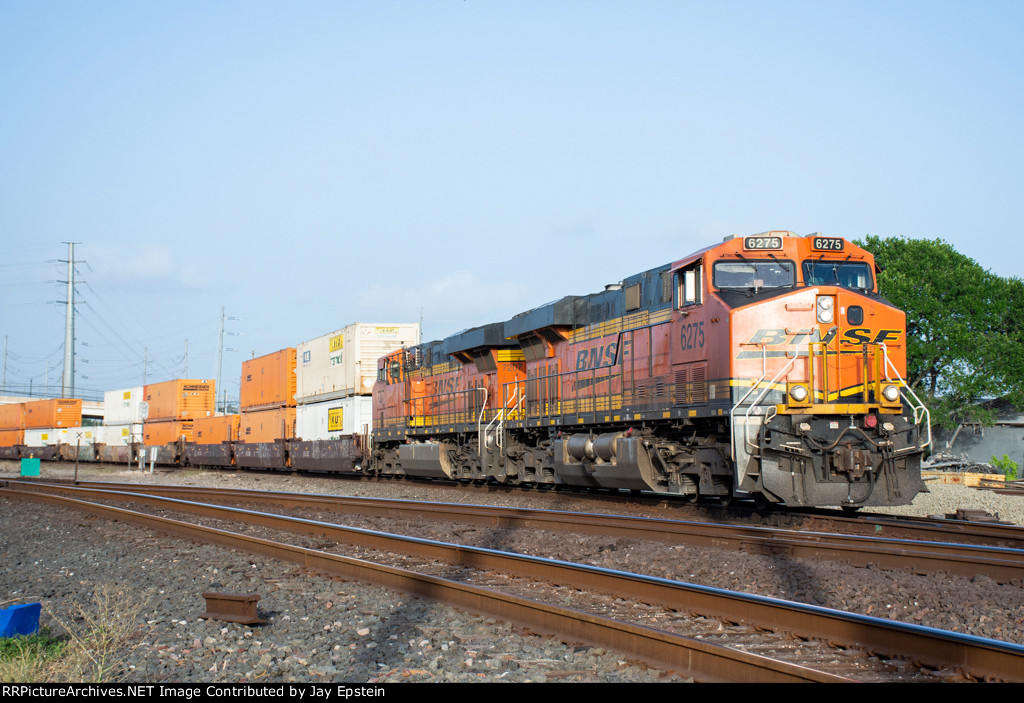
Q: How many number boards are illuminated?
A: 2